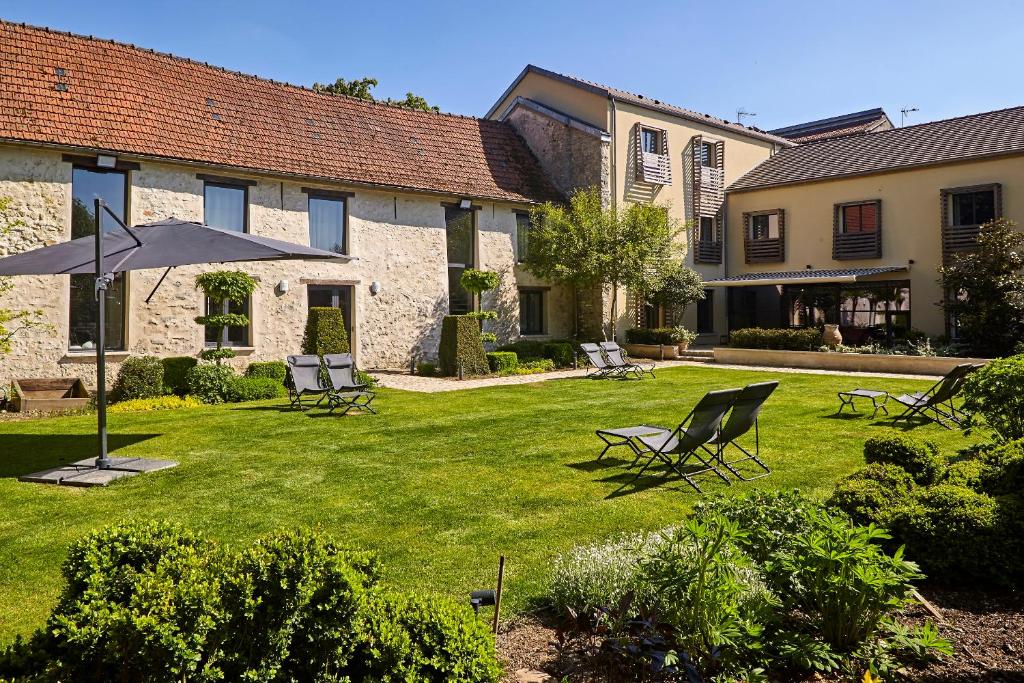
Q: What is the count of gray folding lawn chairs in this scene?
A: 8